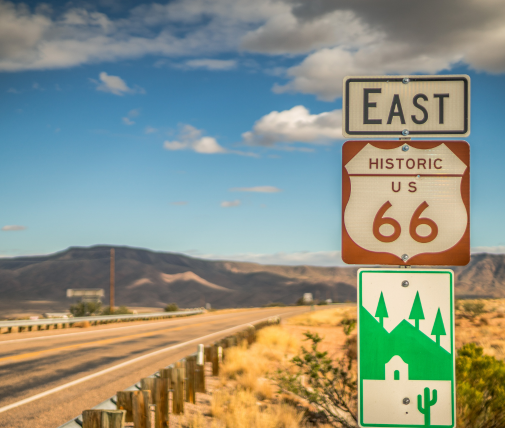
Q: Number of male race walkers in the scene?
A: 0